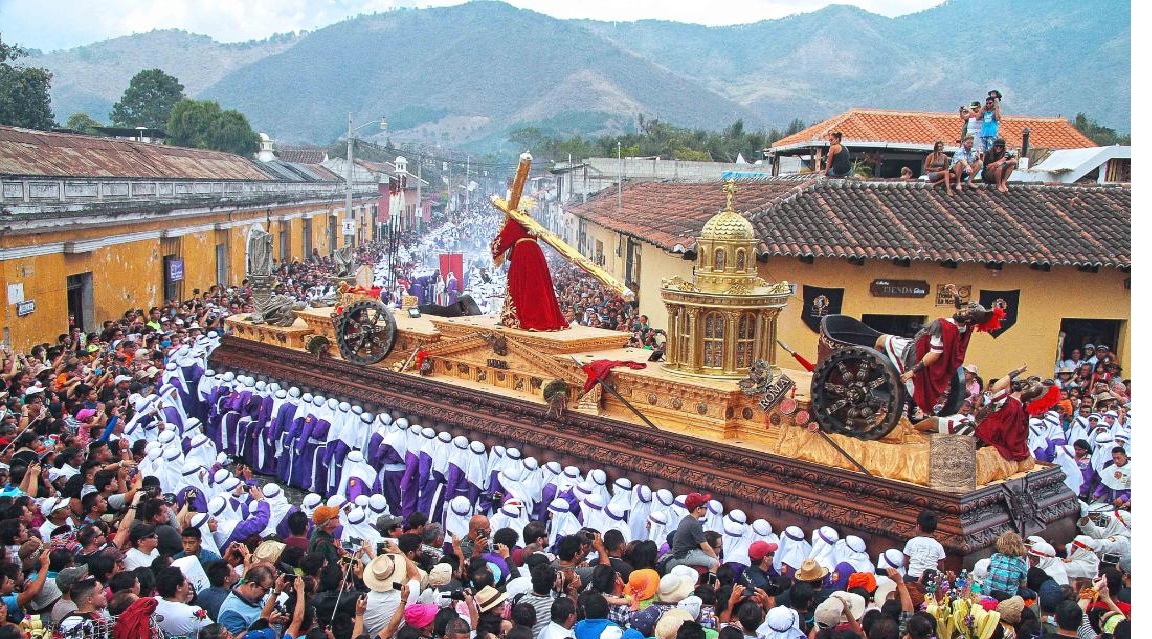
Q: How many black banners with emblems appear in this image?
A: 2